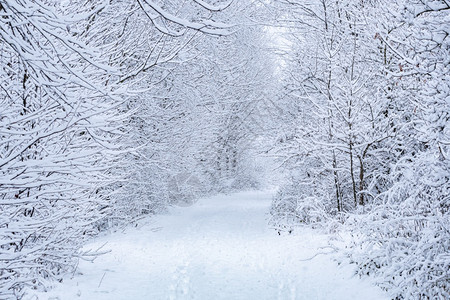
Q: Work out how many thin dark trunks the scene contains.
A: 3